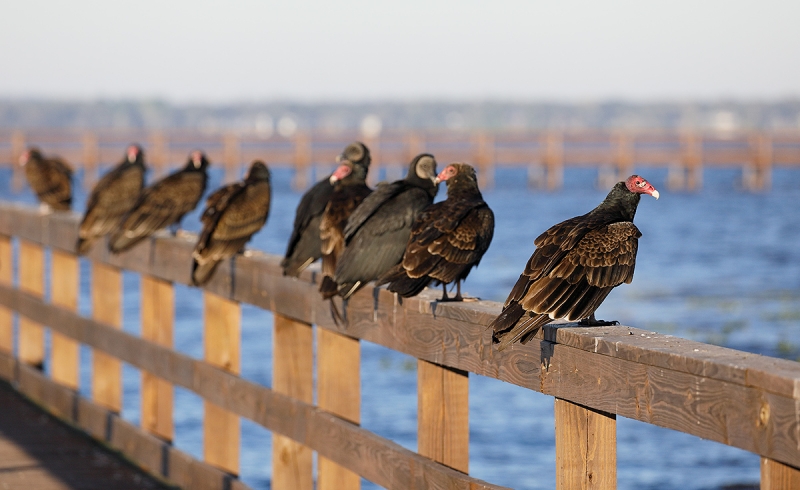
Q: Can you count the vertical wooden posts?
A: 11